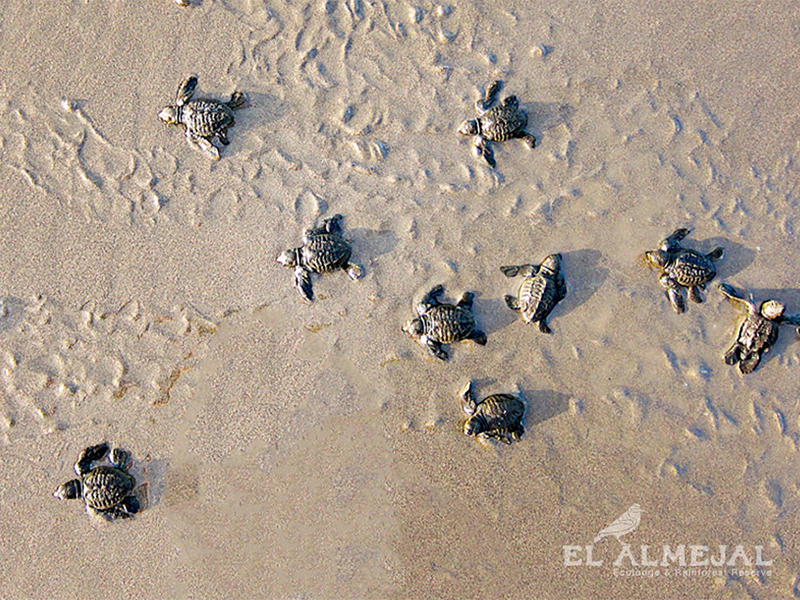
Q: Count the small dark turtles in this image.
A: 9